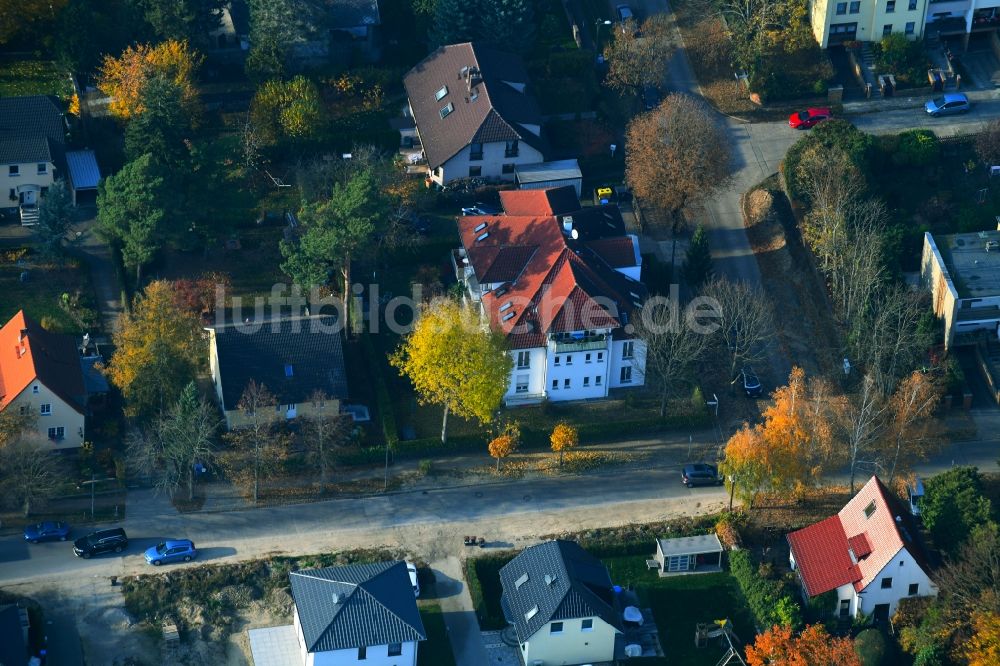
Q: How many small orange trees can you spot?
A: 2